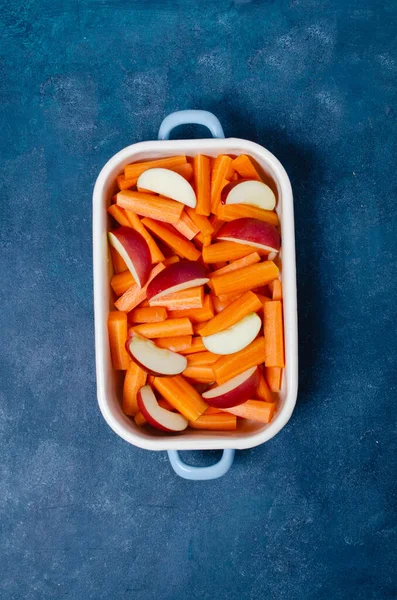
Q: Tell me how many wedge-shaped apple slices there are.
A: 9